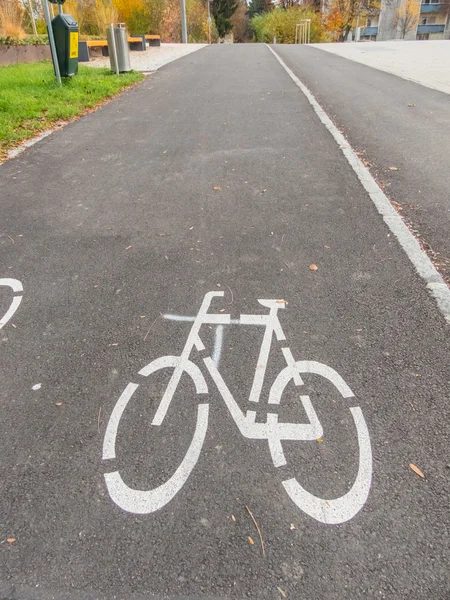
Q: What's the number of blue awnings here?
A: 3